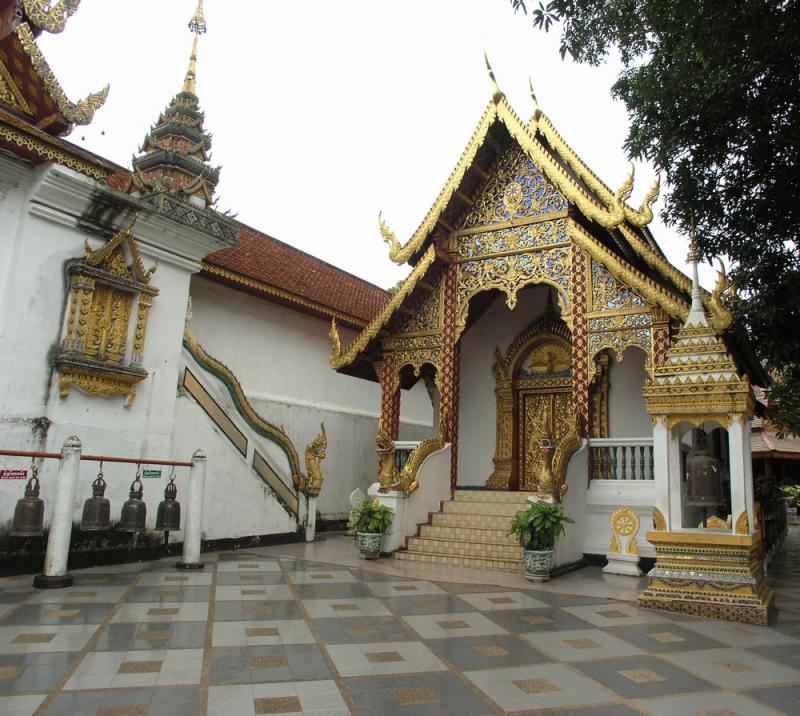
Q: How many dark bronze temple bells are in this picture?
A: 5